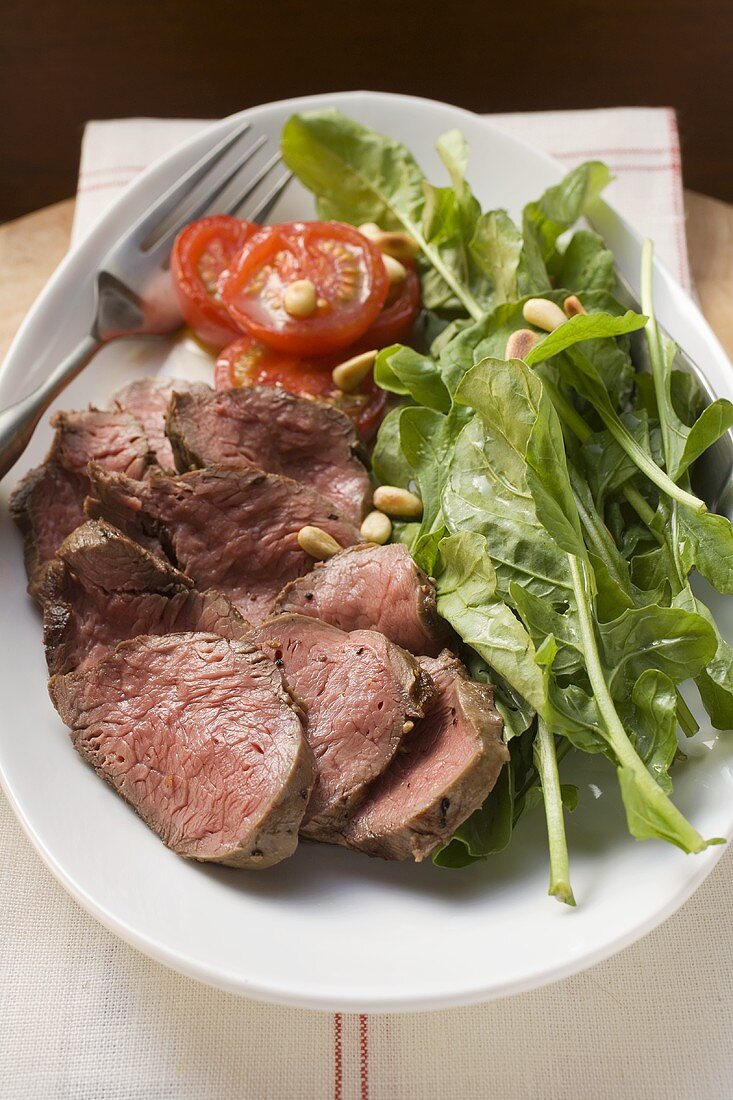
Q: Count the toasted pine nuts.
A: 11